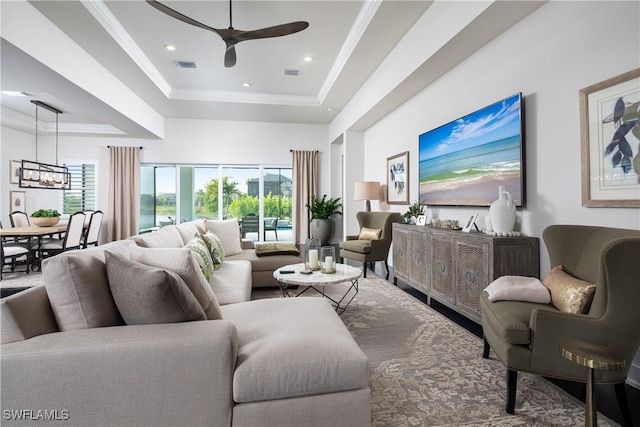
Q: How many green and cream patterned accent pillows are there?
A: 2